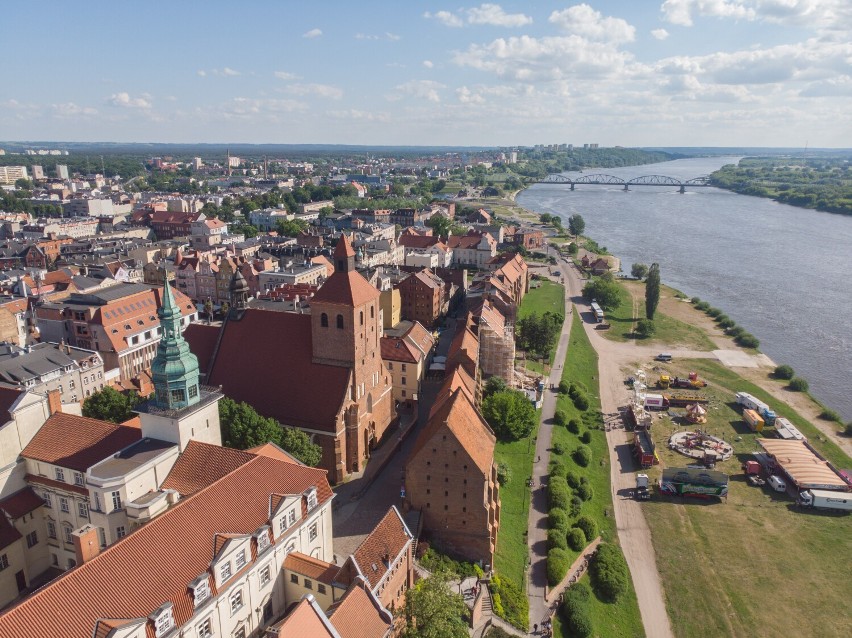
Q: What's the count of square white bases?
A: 1